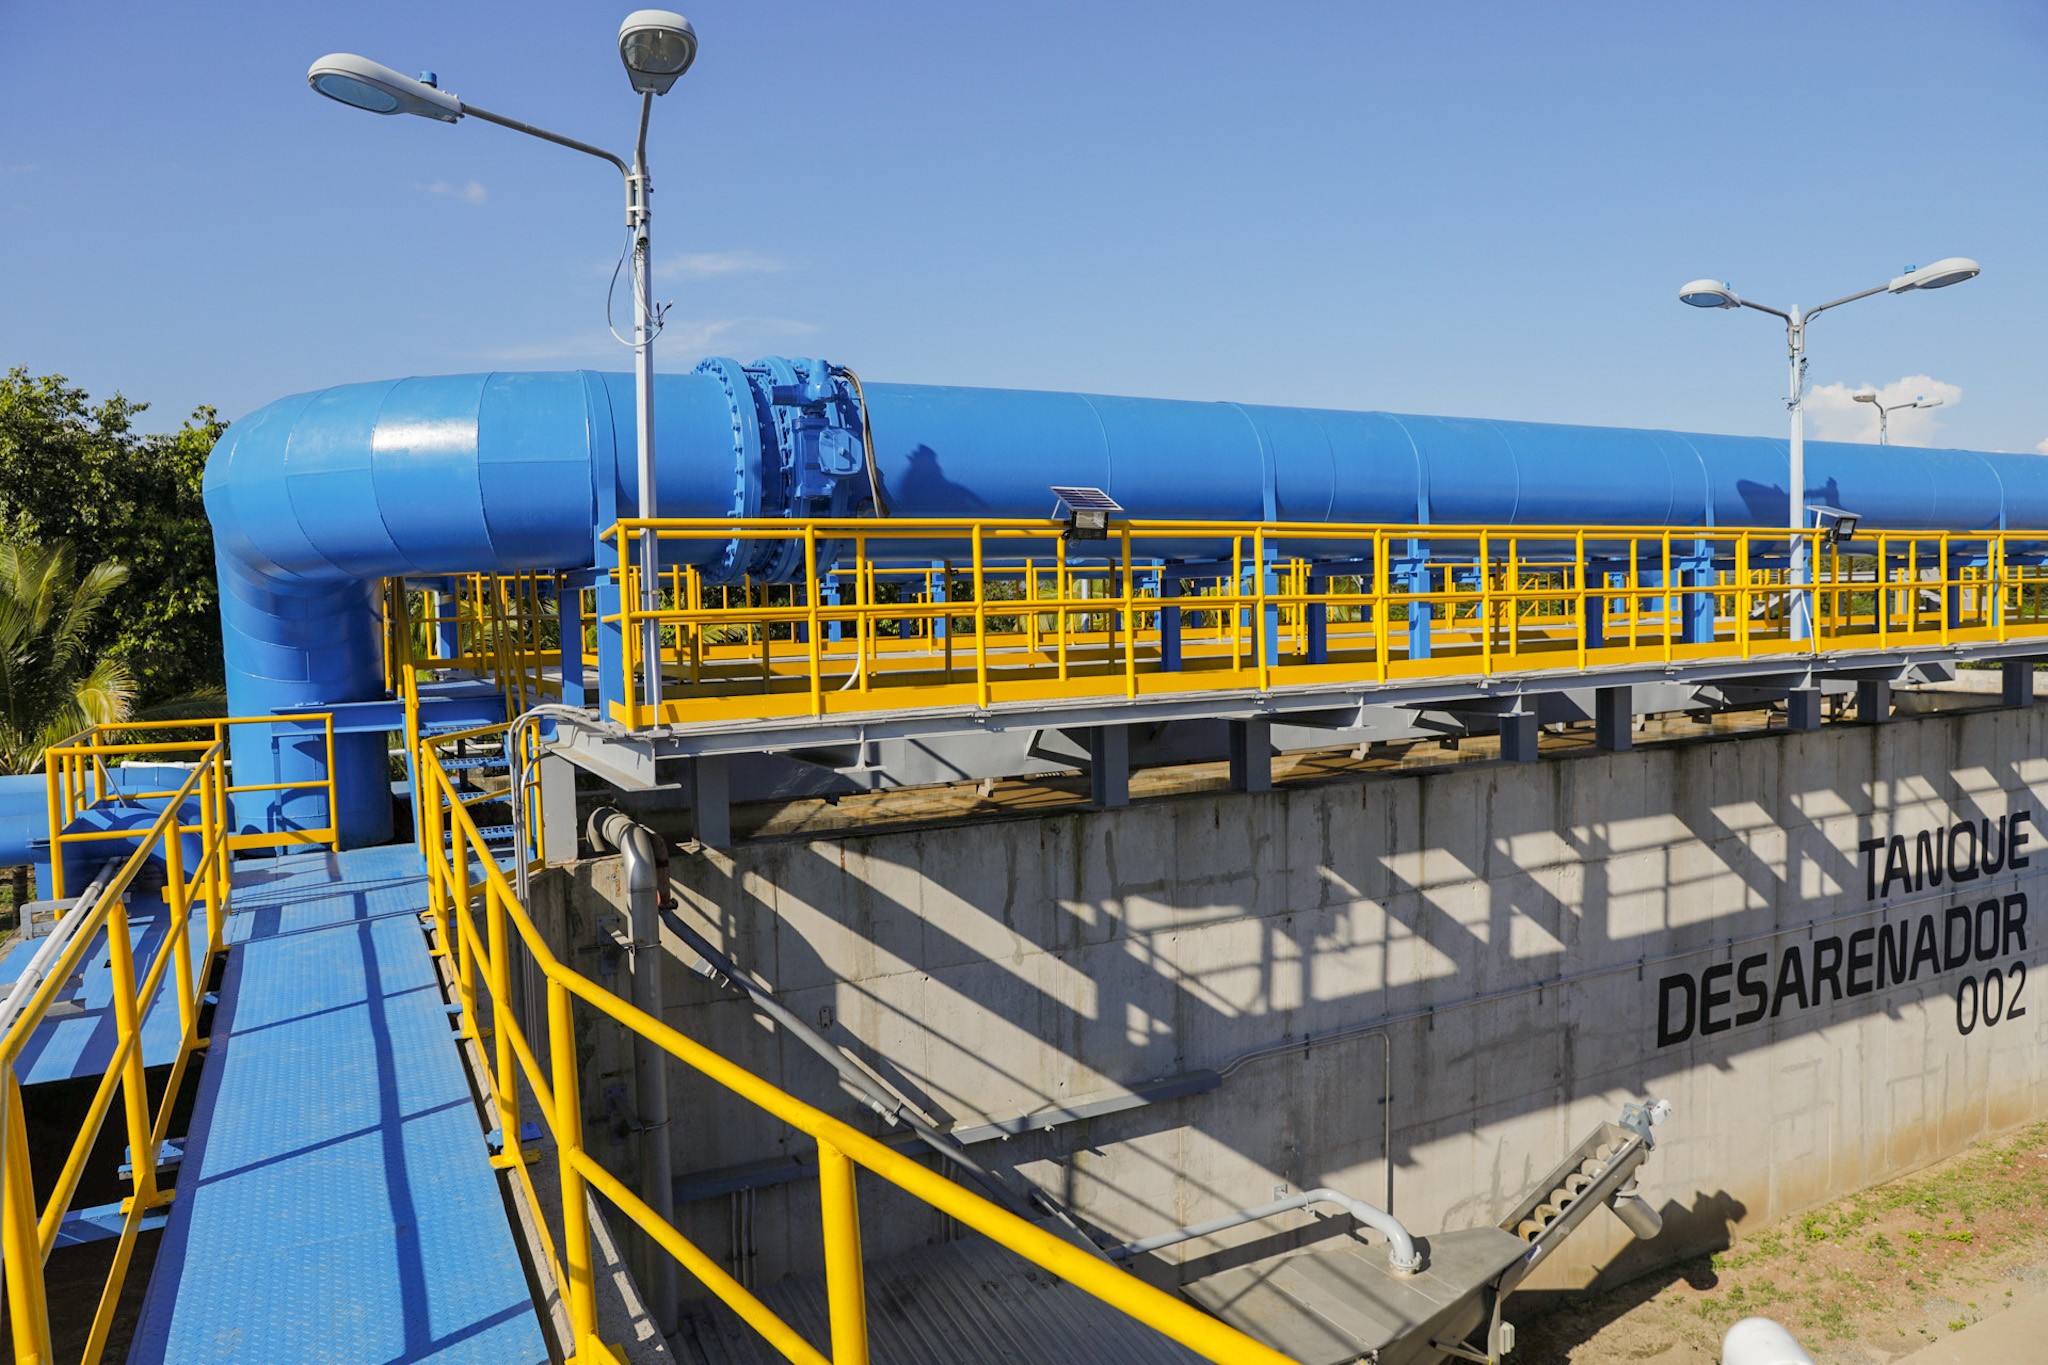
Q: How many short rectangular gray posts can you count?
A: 9